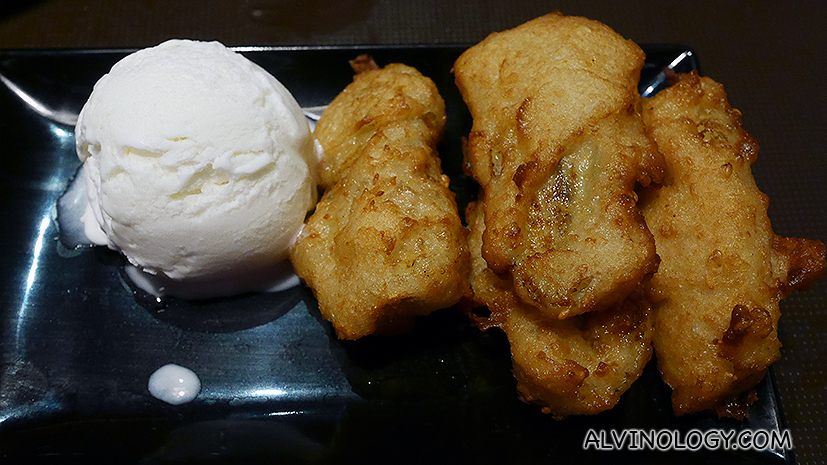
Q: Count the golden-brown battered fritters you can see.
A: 4